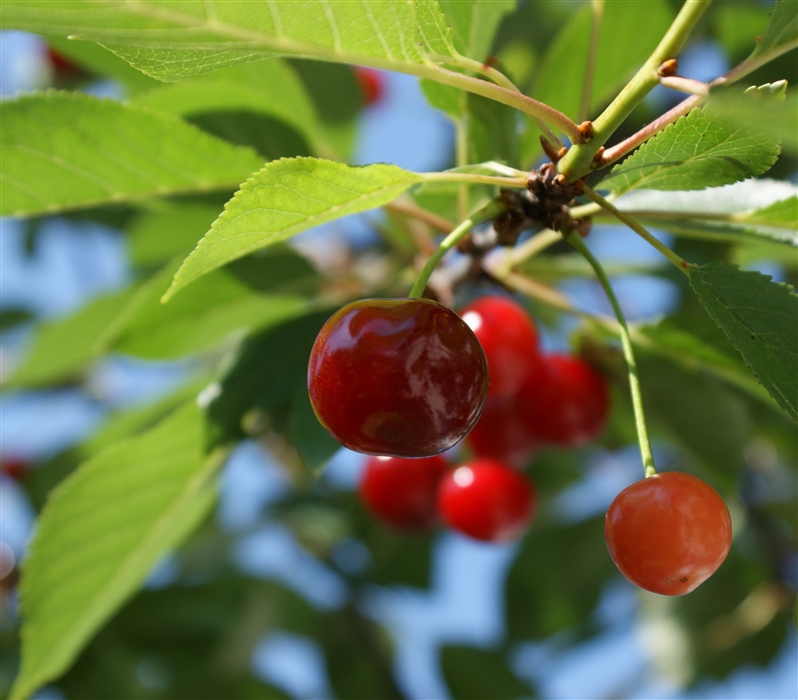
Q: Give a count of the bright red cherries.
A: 5